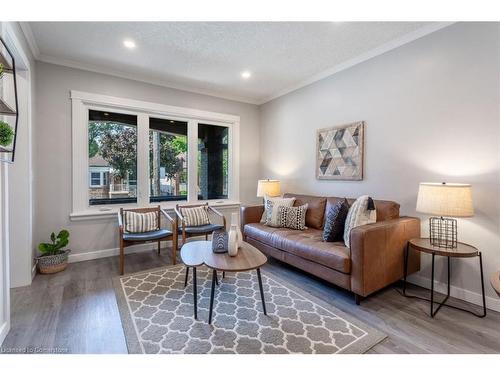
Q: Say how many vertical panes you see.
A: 3